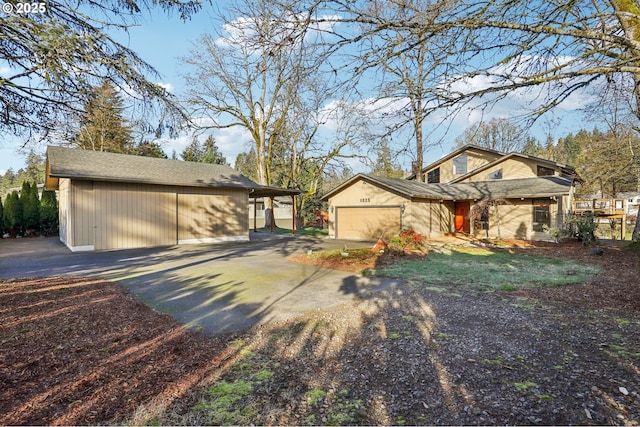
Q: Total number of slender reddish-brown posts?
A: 3